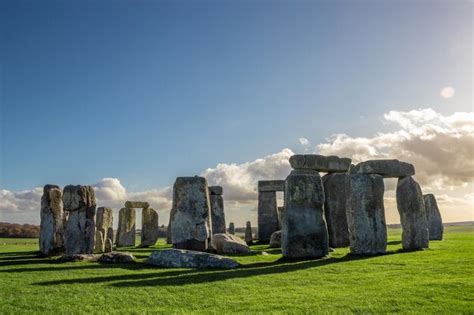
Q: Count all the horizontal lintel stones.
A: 5